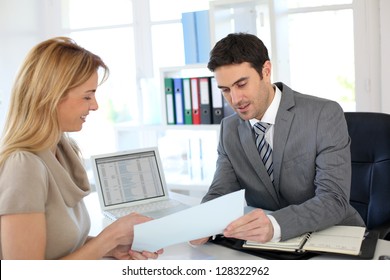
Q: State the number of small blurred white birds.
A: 0